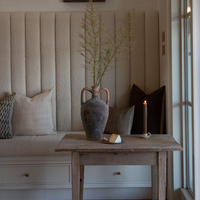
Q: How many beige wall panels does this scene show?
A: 11